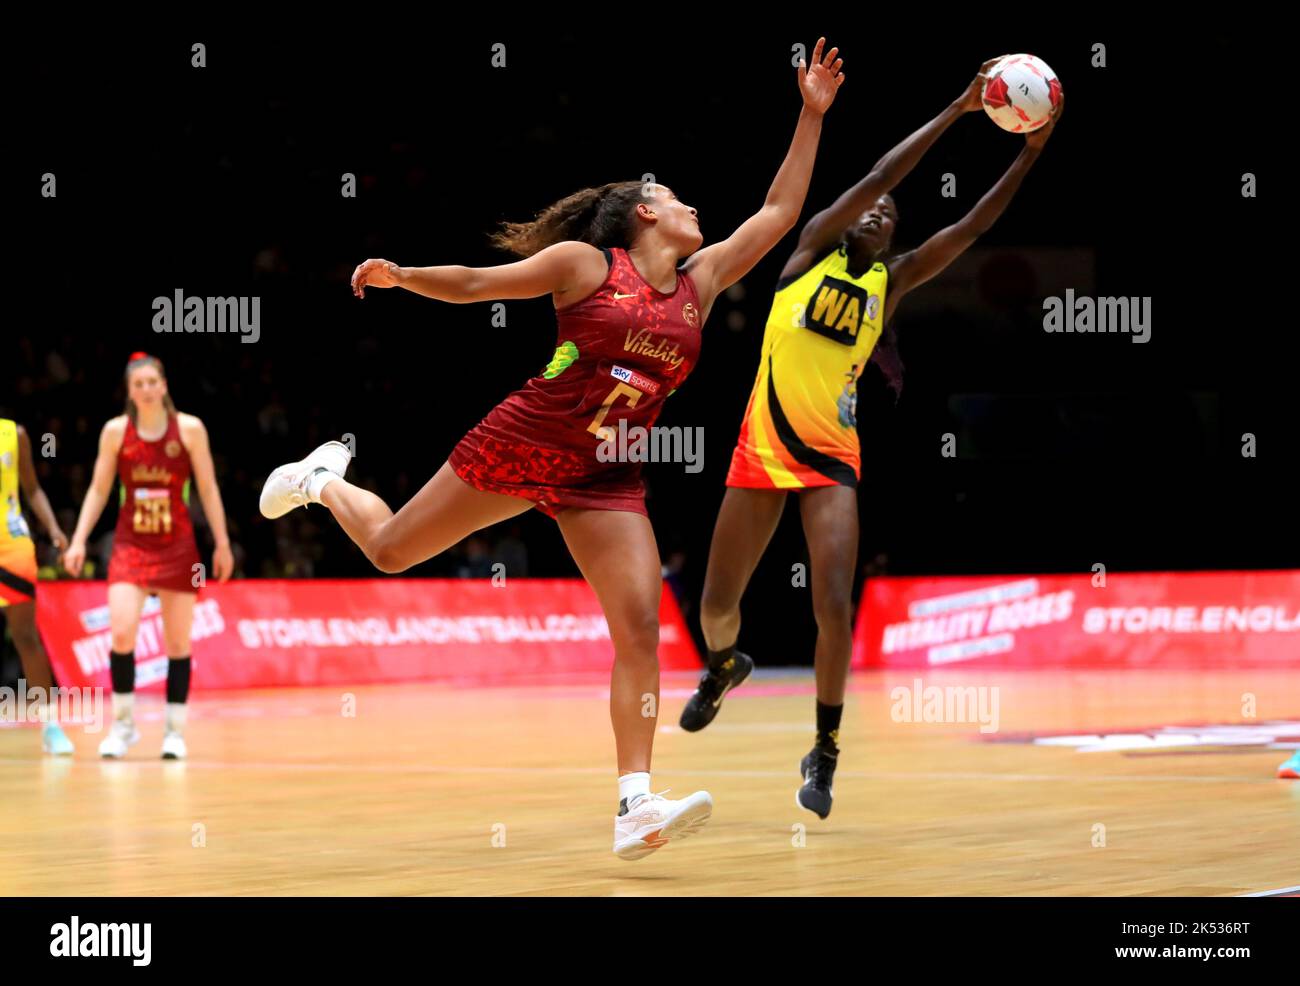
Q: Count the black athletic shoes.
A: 2